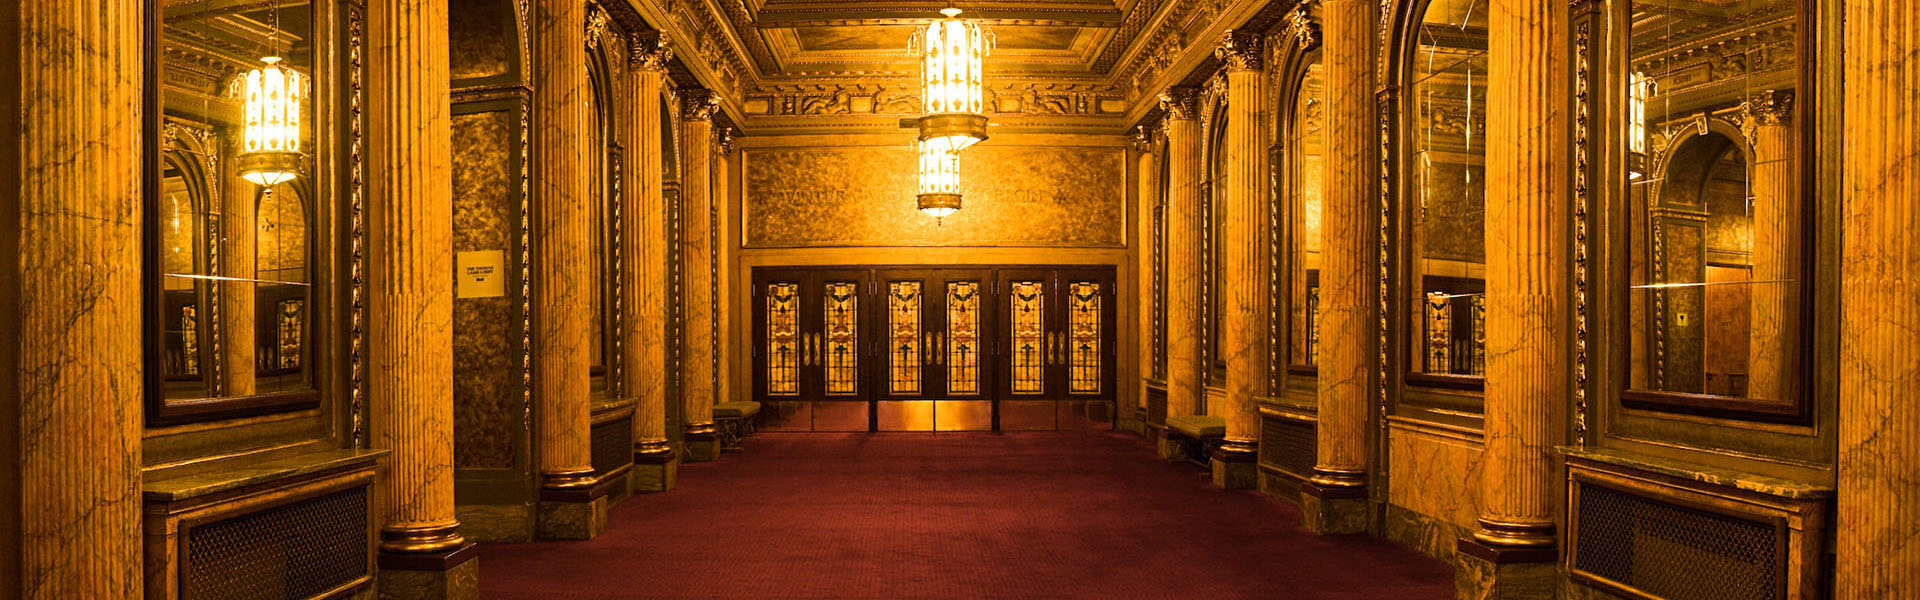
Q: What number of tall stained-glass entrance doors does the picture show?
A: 6